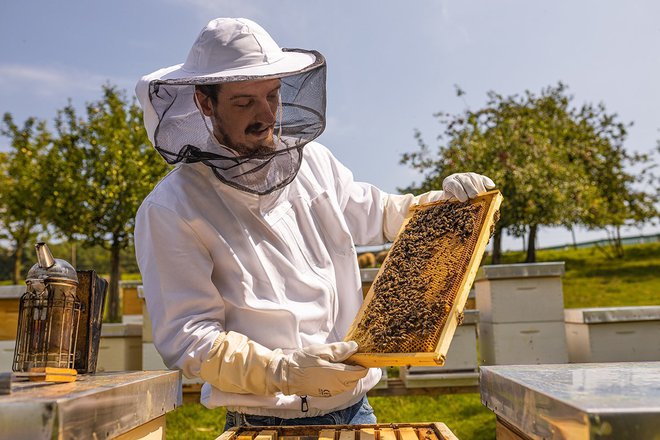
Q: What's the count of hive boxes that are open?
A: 1